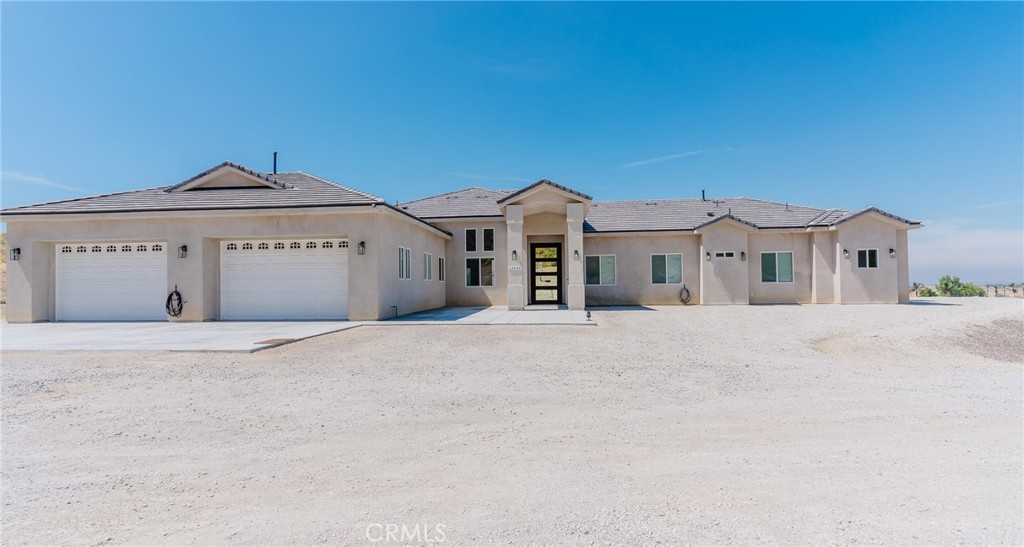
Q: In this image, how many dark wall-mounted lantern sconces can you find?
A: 9